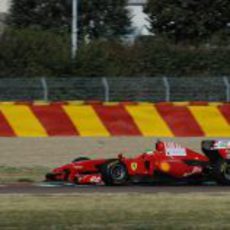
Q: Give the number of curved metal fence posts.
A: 4